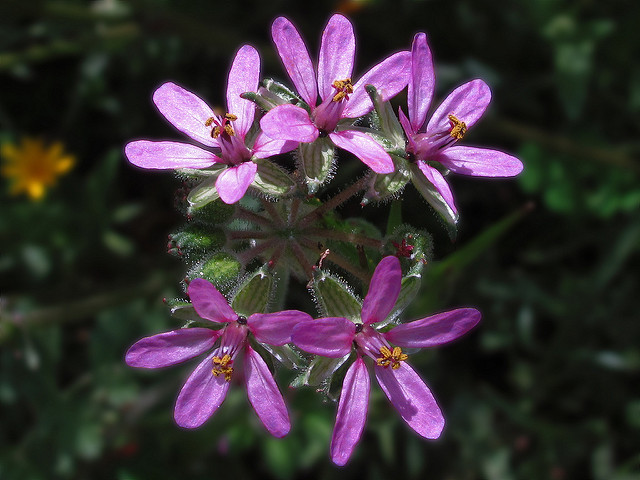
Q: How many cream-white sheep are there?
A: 0